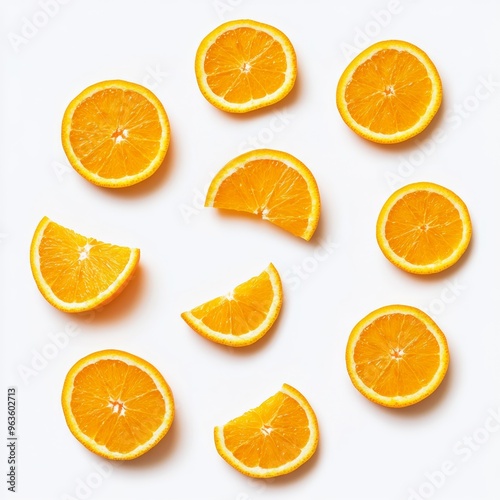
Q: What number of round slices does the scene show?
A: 6